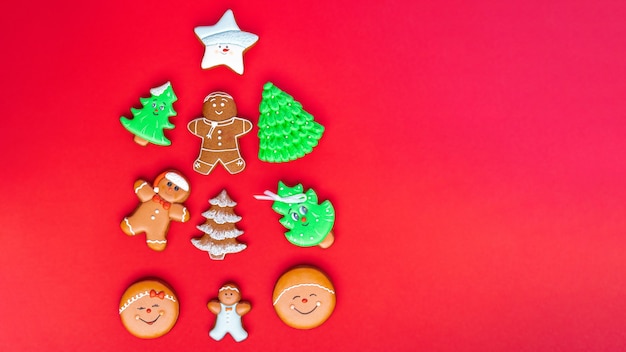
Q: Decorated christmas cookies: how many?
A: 10